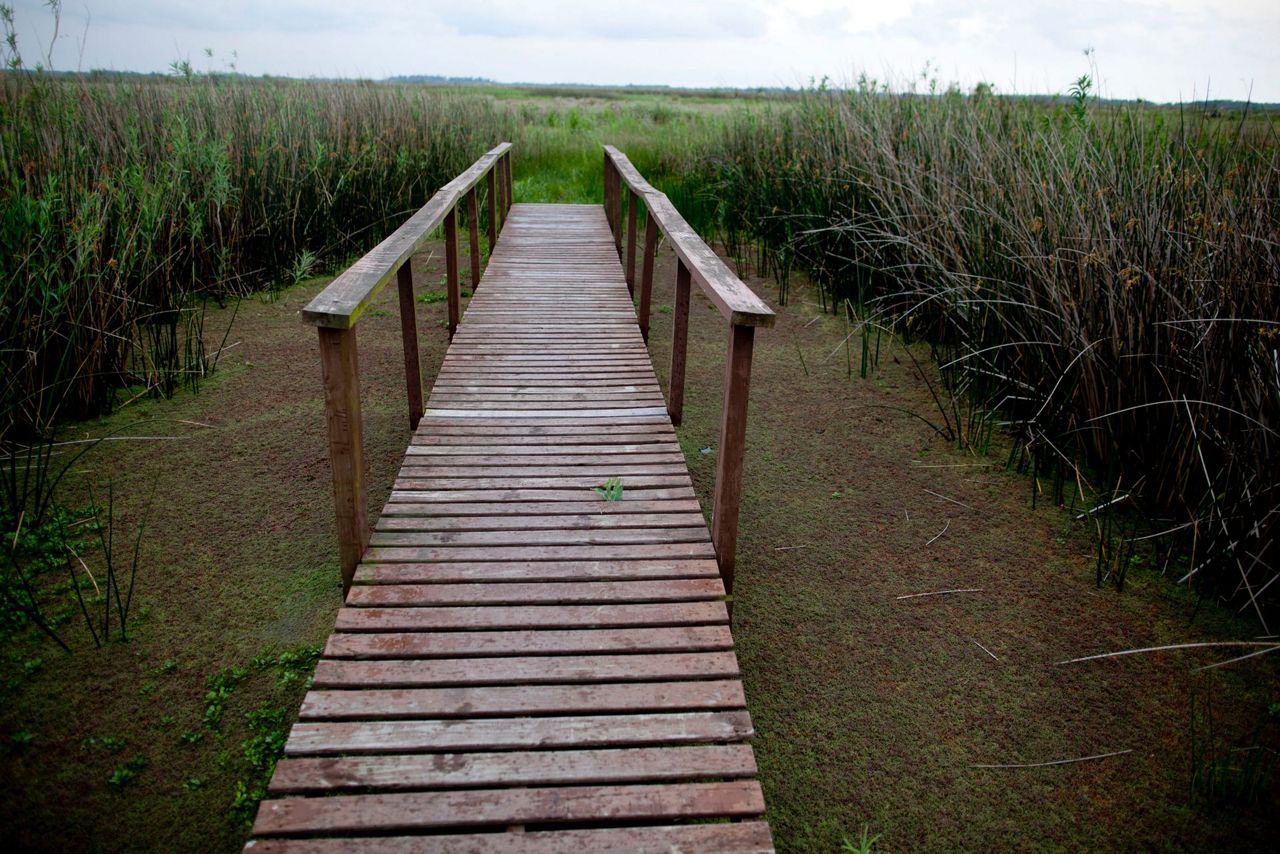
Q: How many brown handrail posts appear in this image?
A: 14